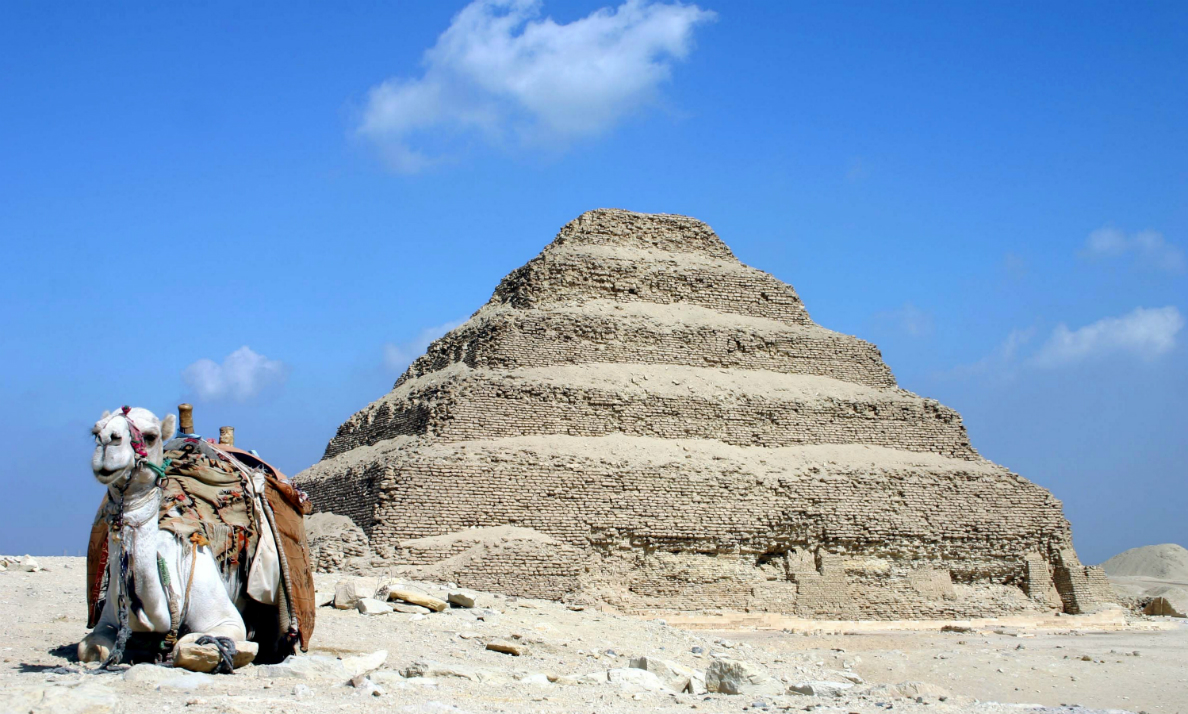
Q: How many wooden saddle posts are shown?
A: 2